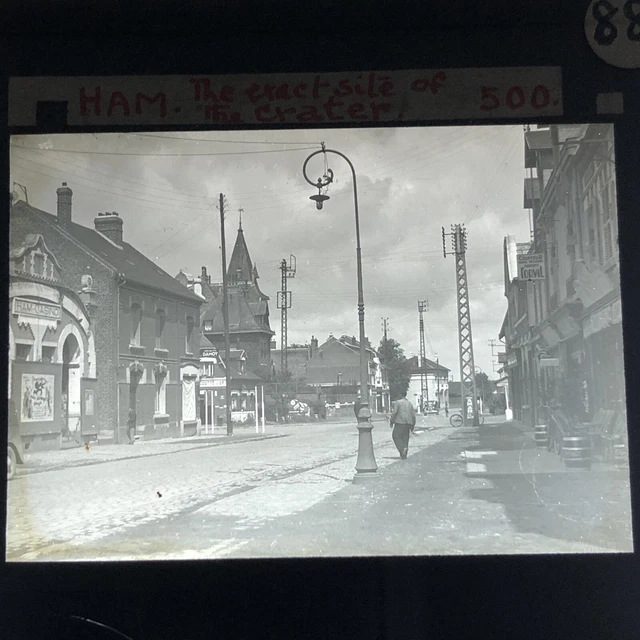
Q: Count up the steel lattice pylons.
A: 3